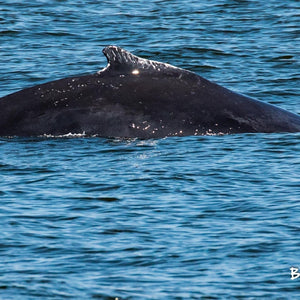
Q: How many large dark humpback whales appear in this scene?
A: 1